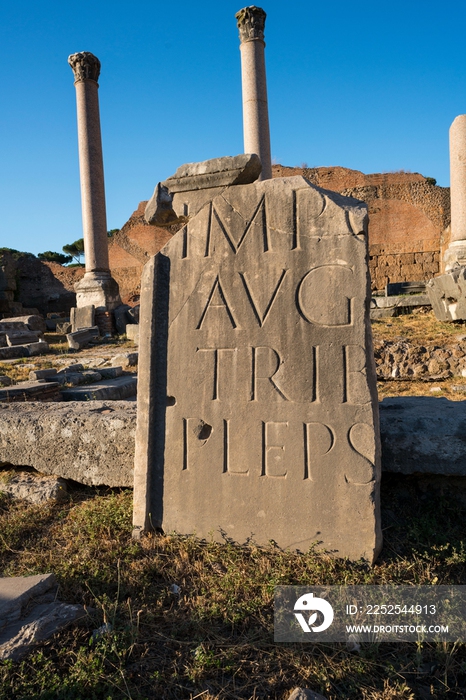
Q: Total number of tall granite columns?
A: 3